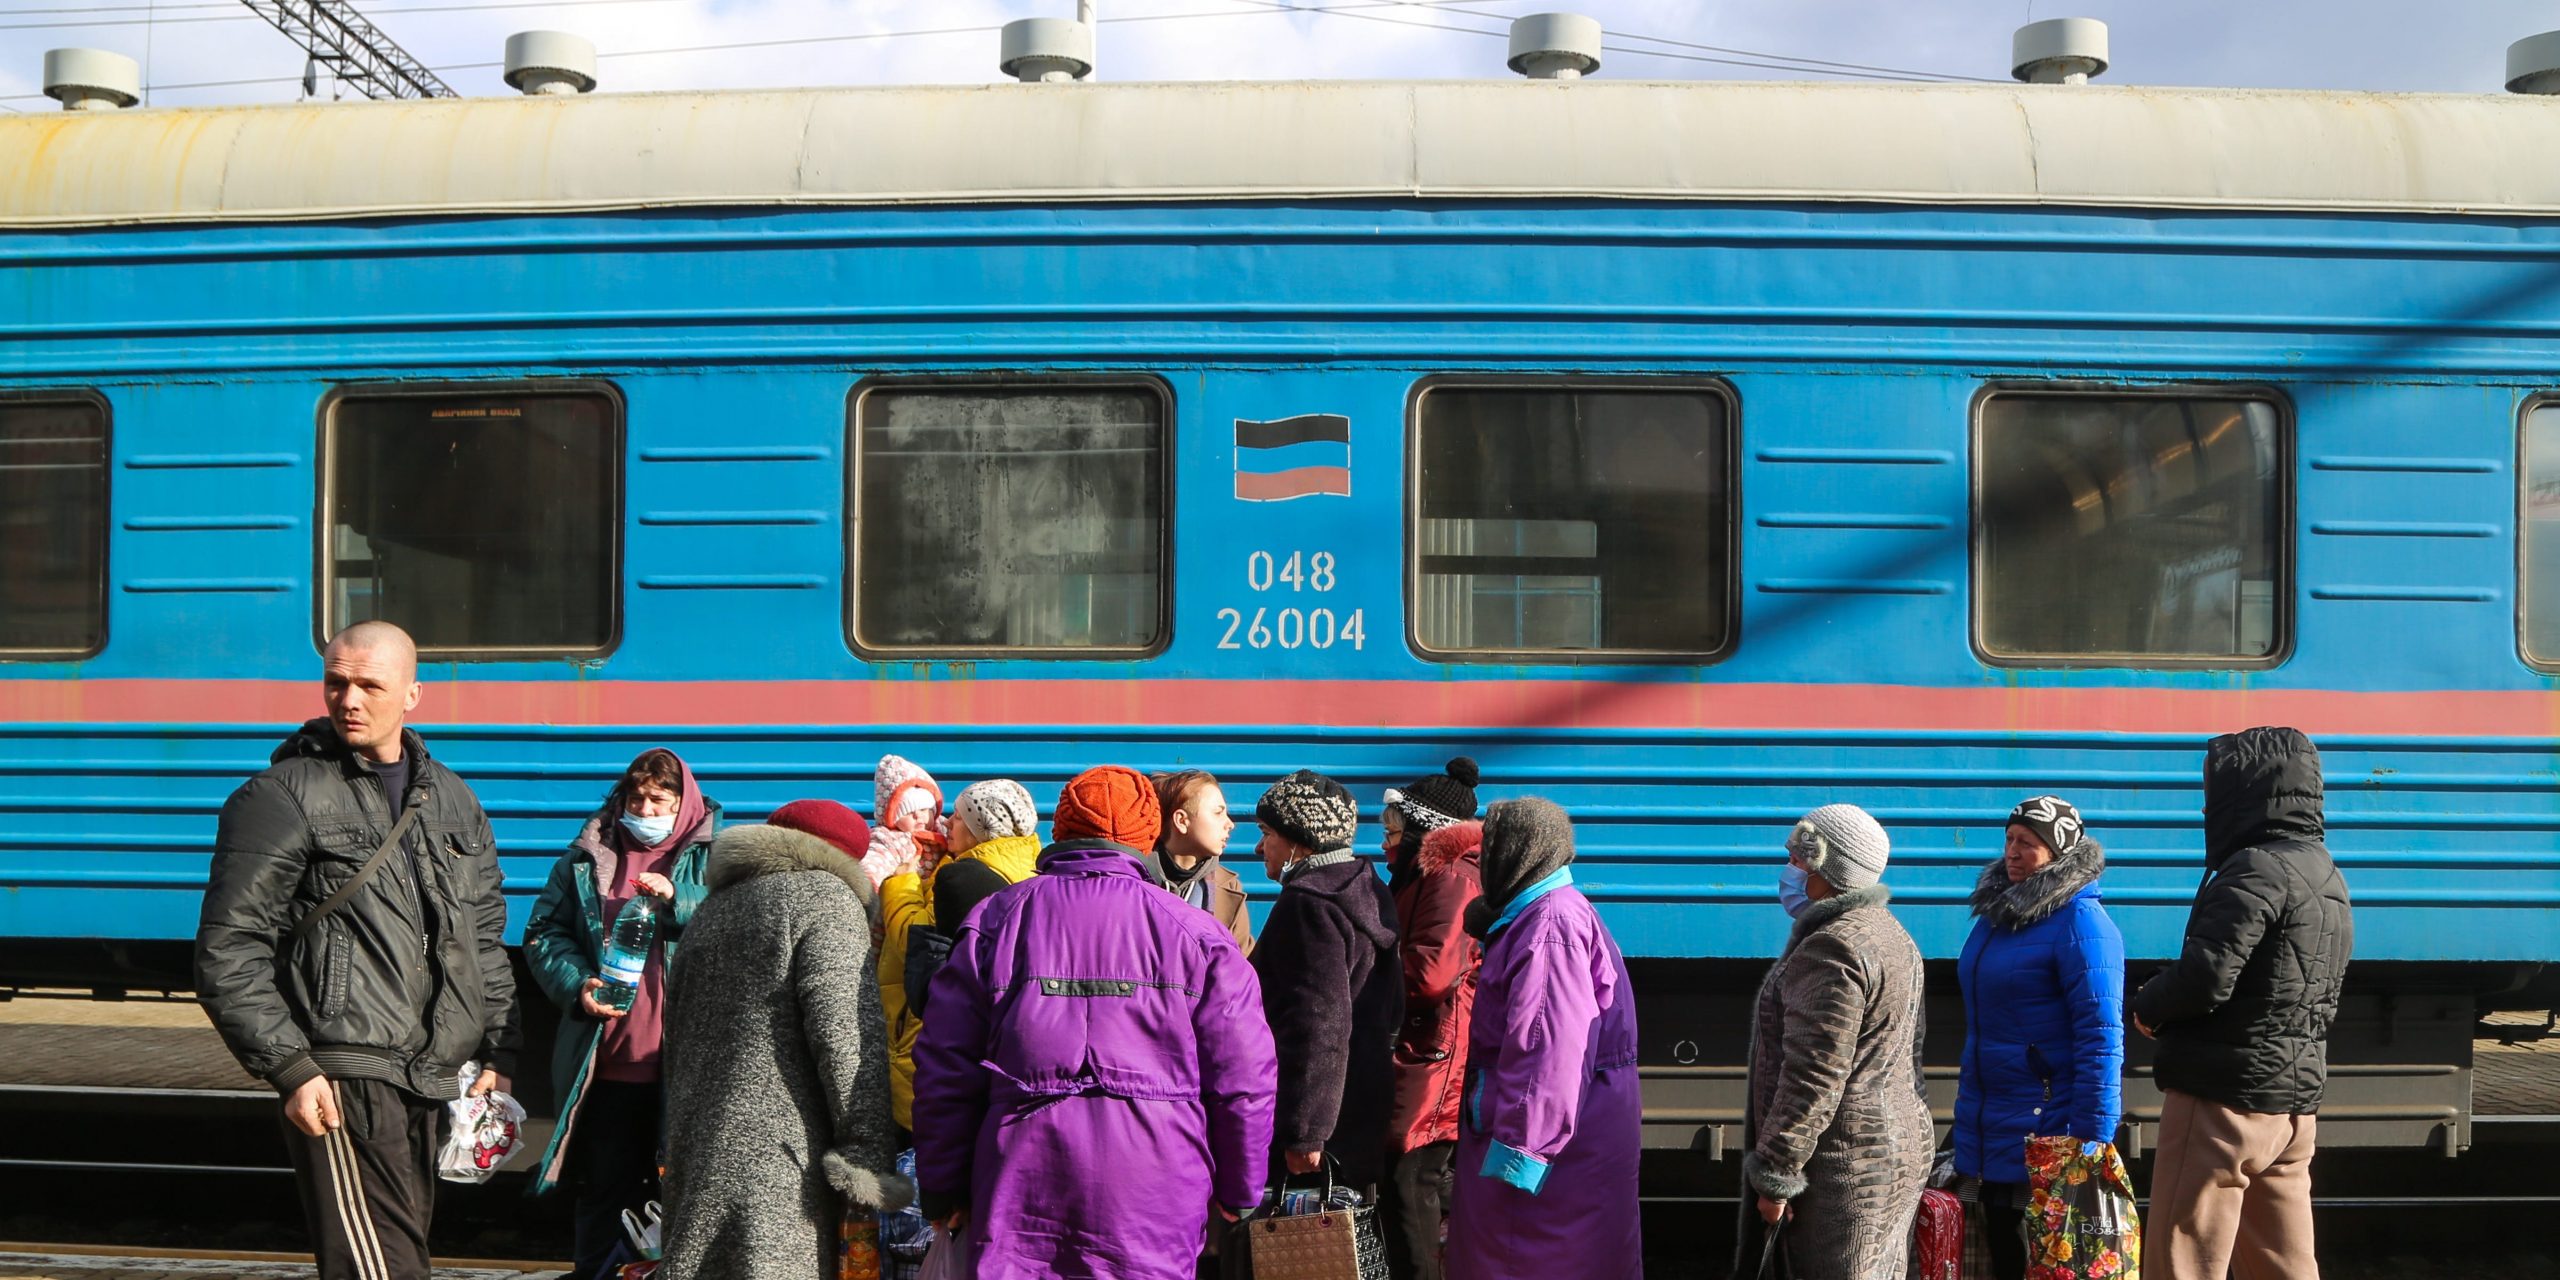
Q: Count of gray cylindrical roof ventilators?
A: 6